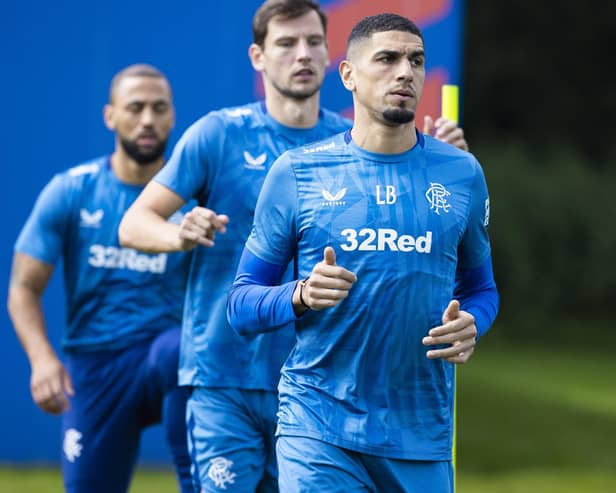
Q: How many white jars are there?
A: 0